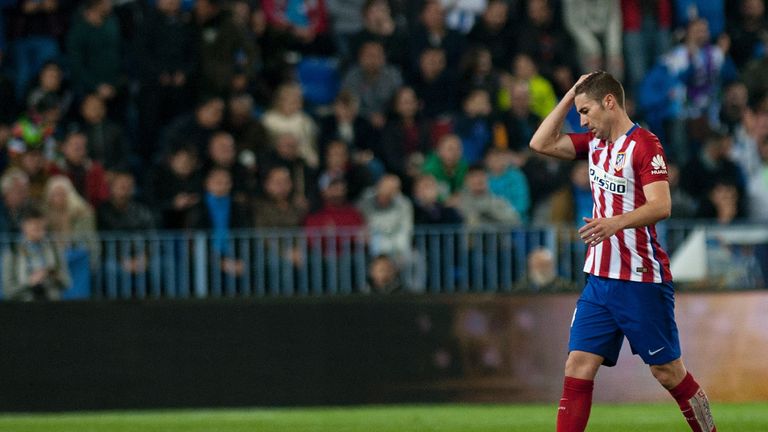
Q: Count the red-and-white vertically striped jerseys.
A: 1